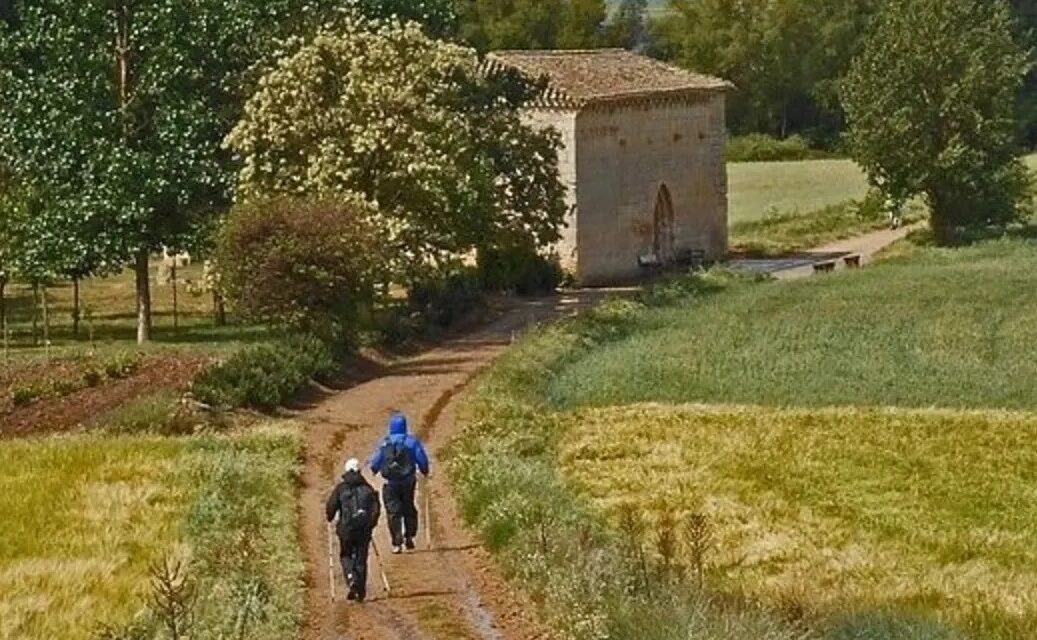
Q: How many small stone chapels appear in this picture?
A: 1